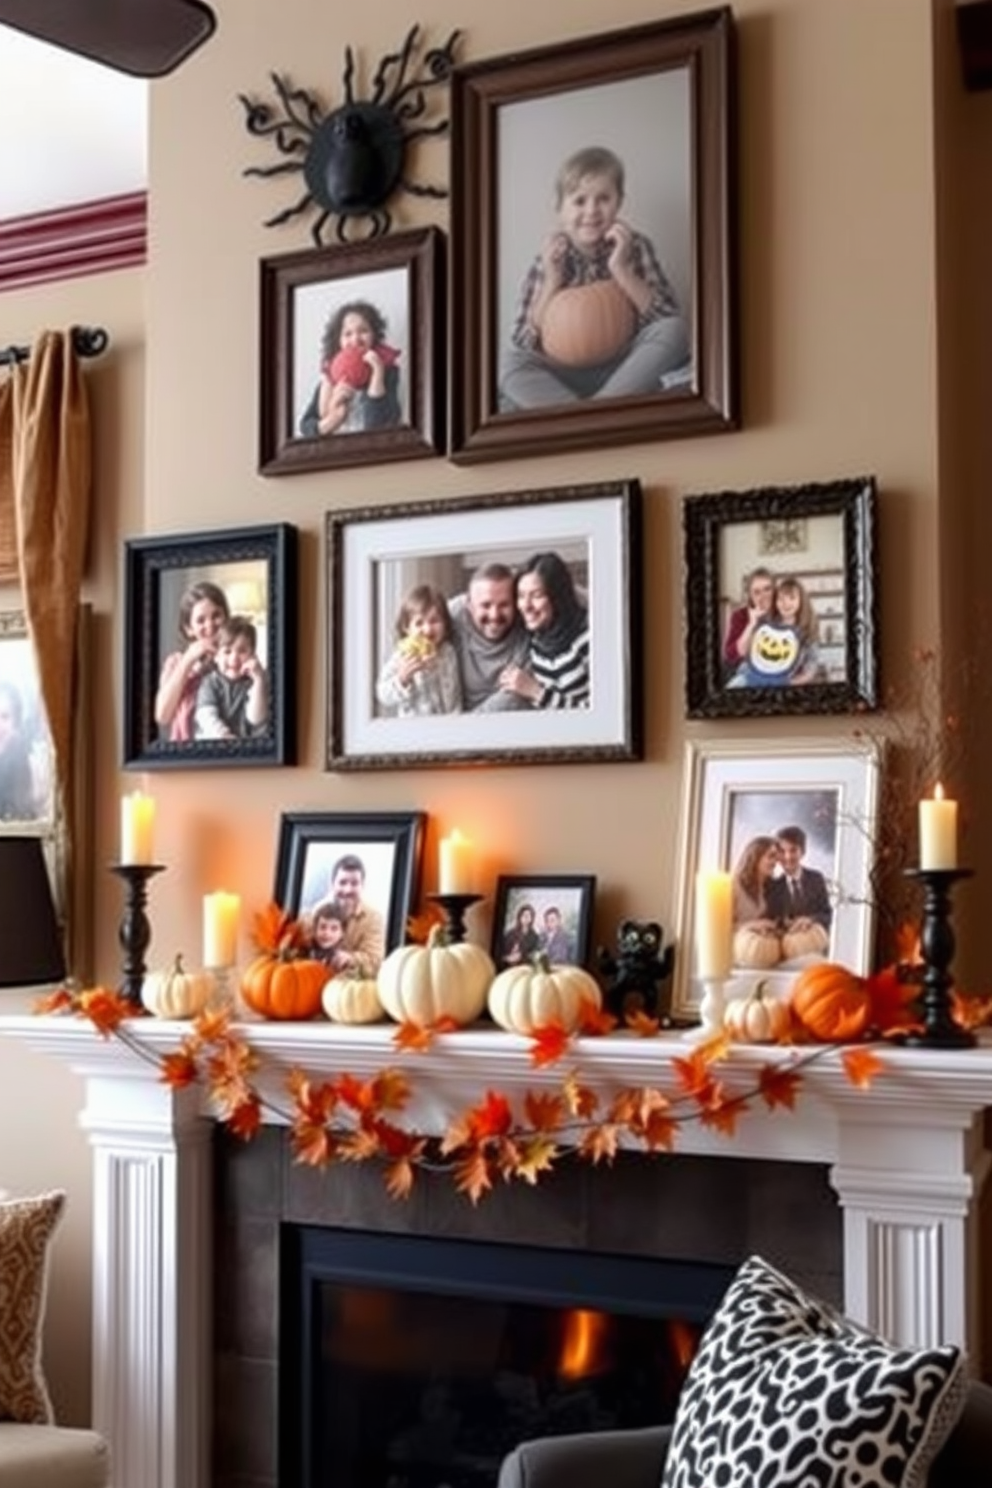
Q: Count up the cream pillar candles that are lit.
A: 5